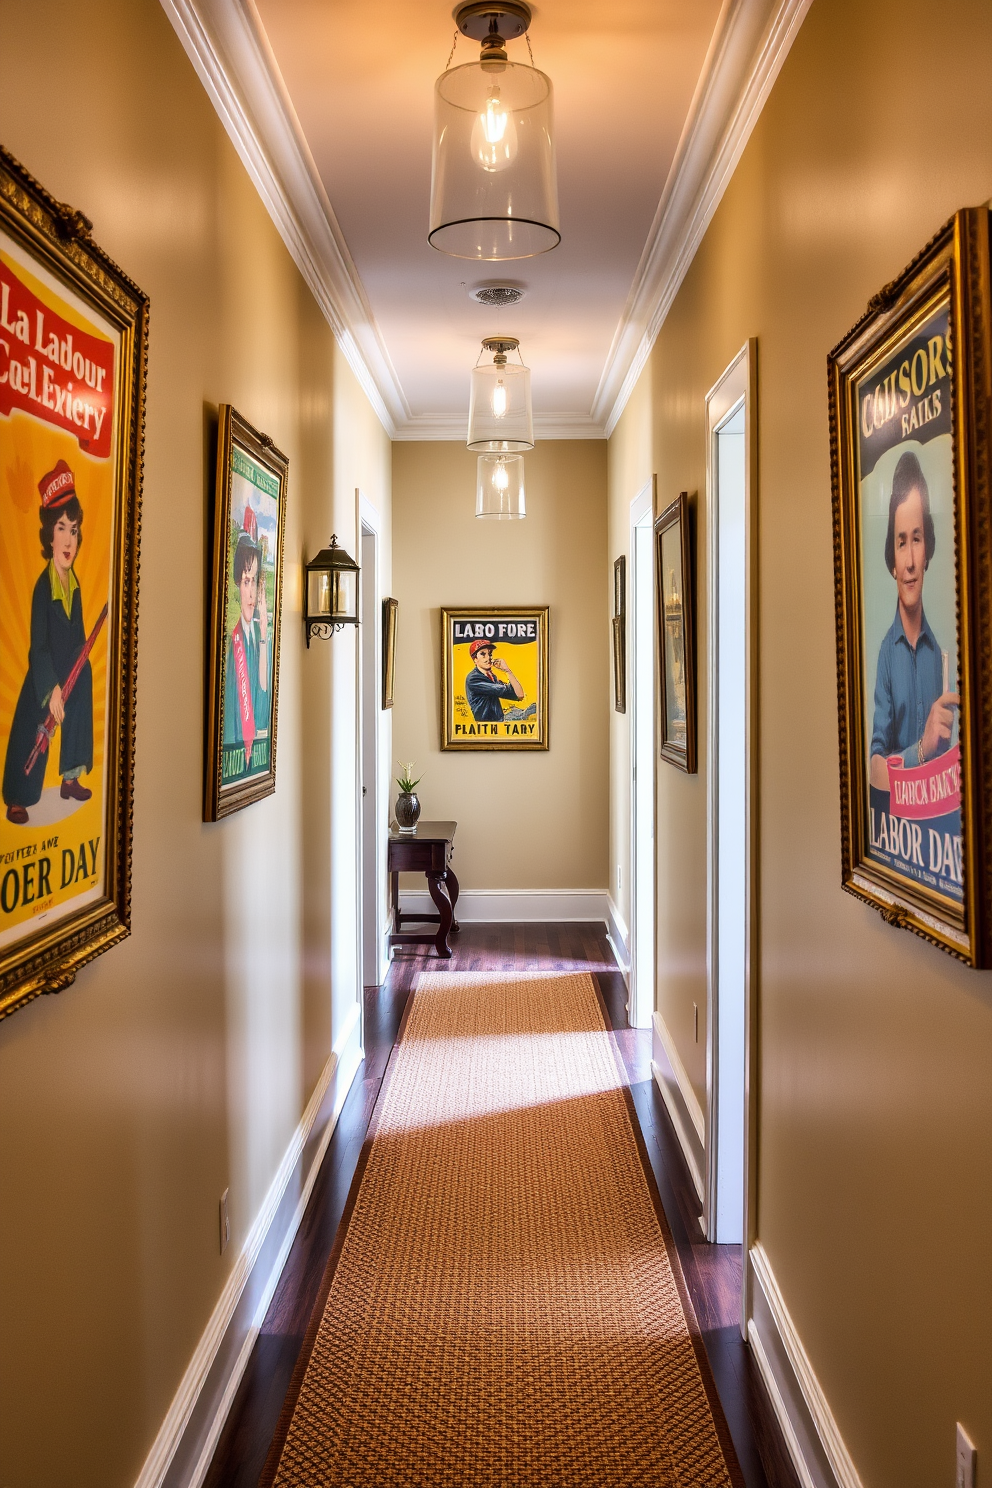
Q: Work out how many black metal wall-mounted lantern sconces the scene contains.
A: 1